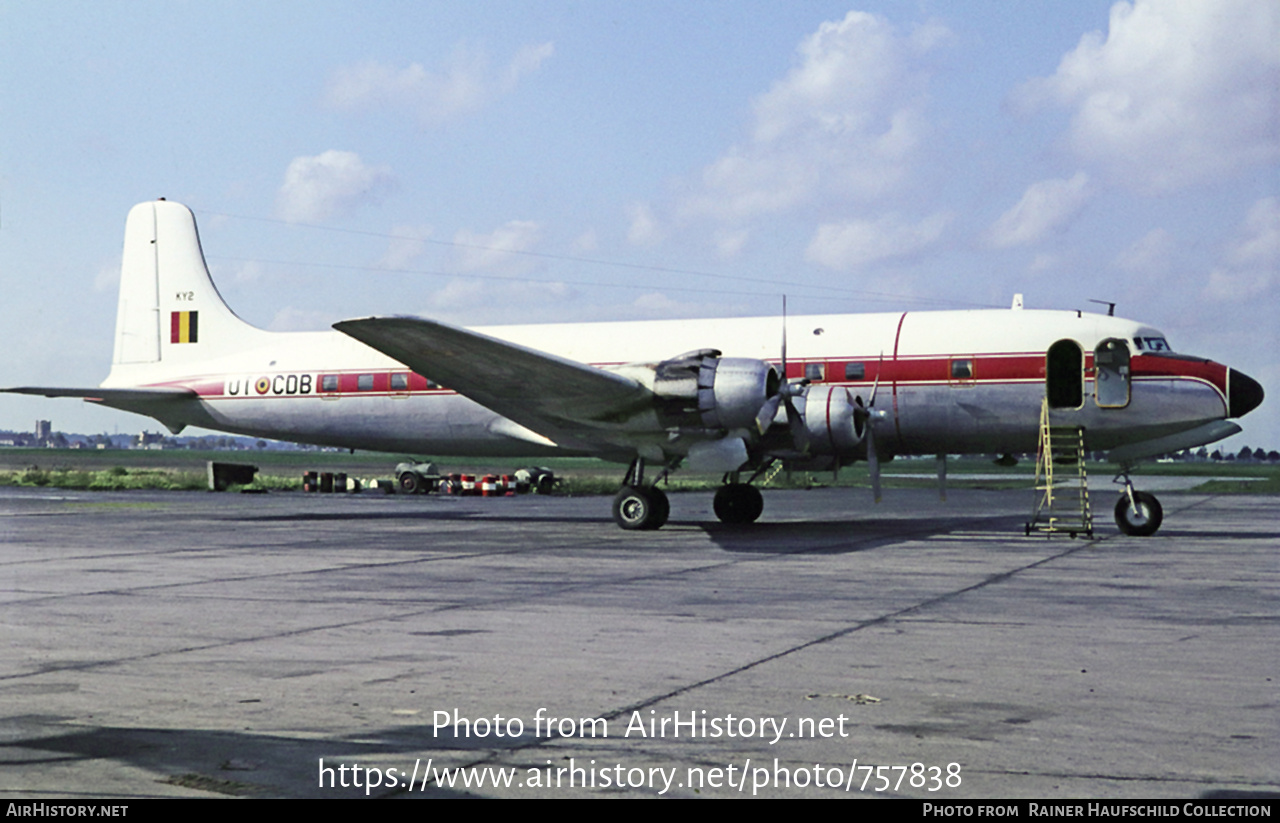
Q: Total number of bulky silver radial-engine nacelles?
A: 2